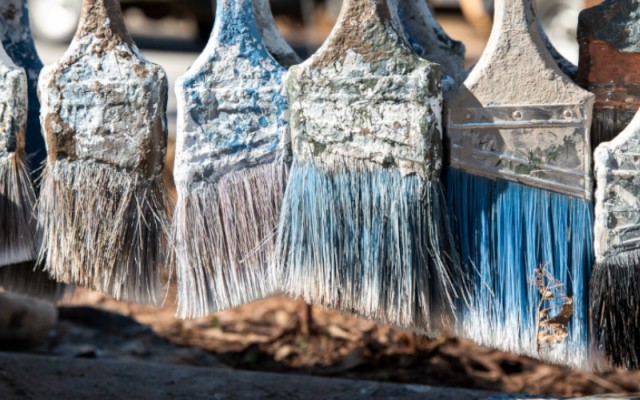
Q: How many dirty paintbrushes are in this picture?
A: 11